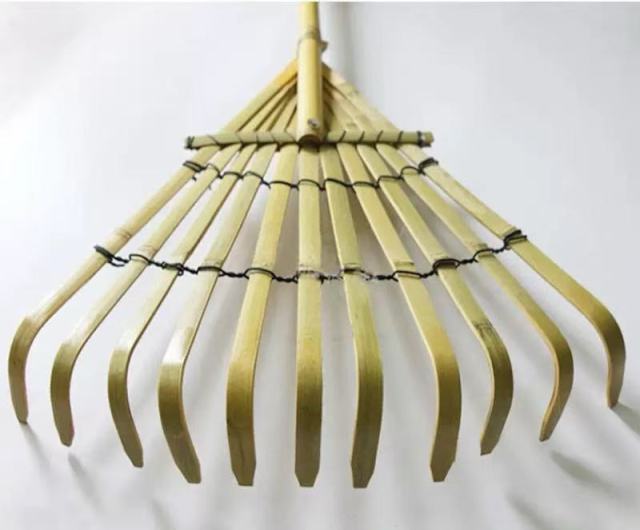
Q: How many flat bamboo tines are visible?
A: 11